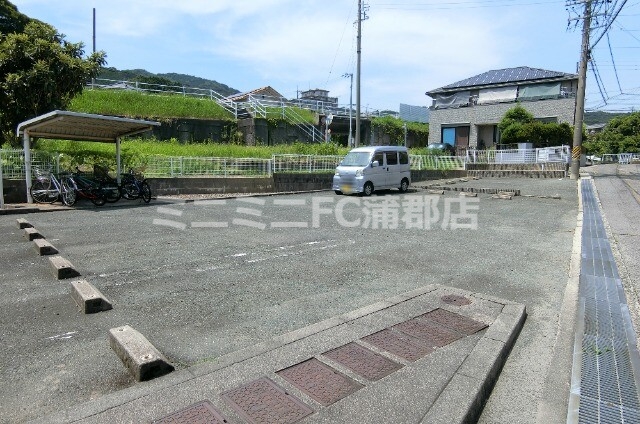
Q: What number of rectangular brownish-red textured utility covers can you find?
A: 7